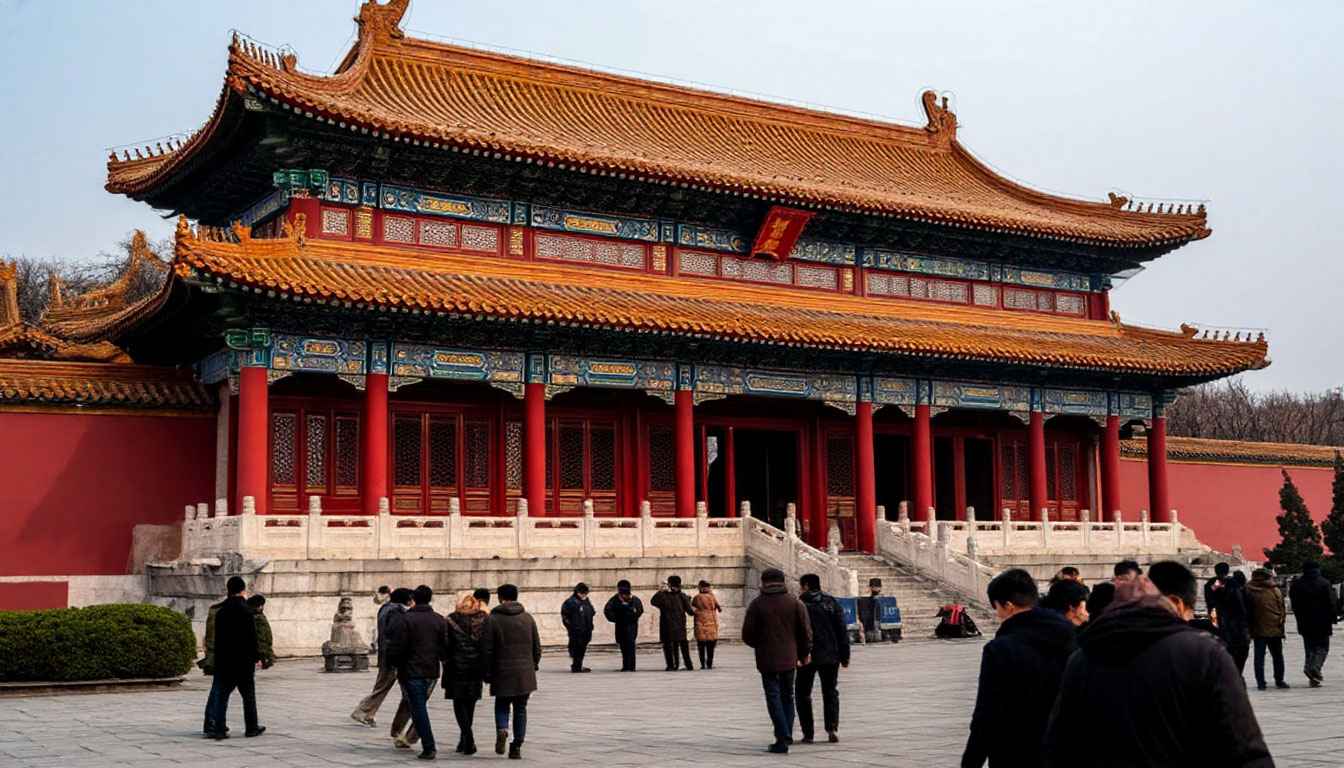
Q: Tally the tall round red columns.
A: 9